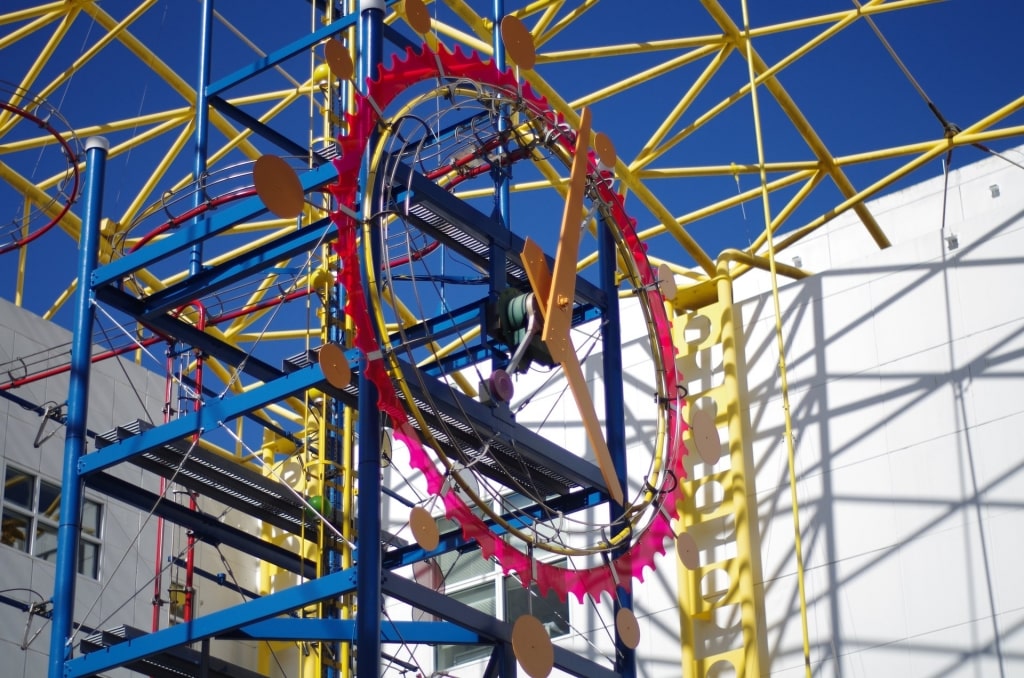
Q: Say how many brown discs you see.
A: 12